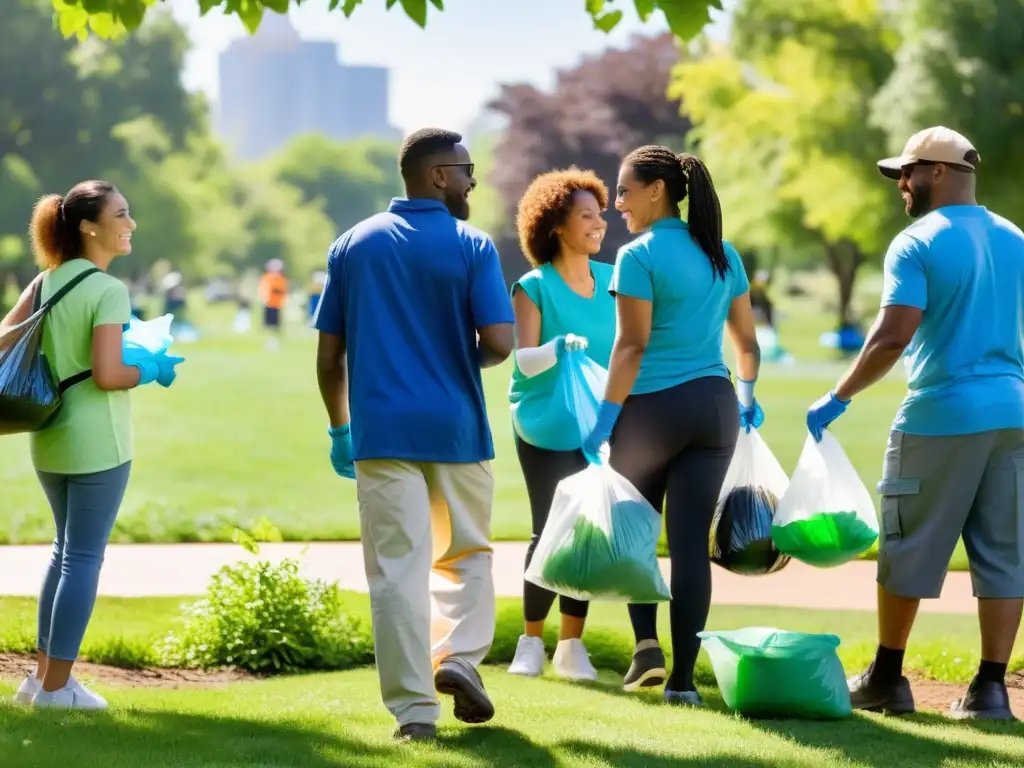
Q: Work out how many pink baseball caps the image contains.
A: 0